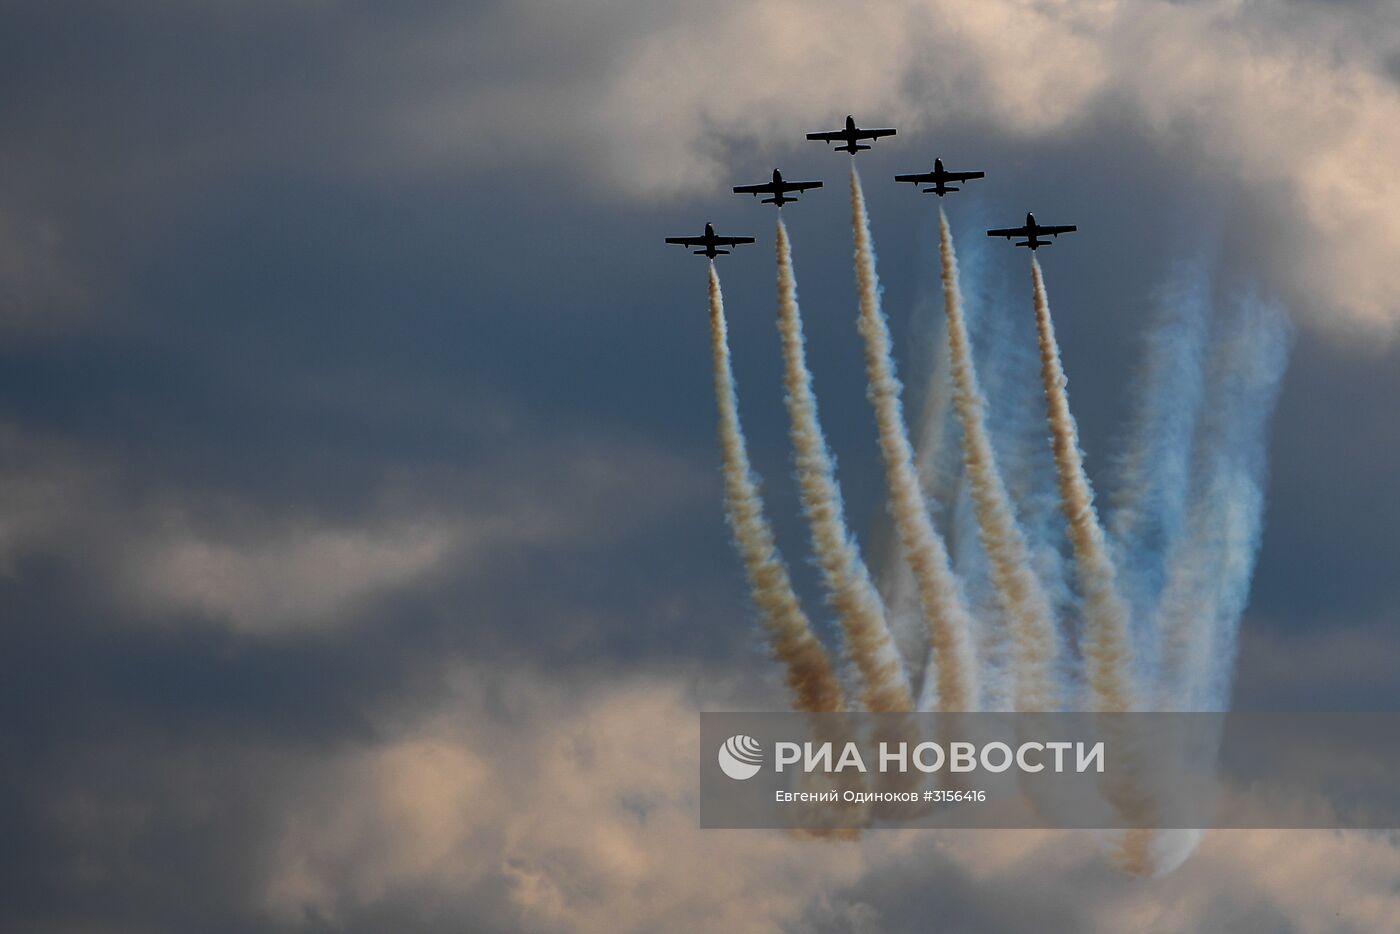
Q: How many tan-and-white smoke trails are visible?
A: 5